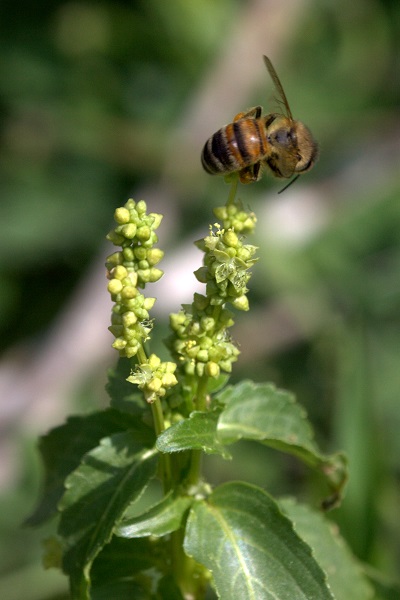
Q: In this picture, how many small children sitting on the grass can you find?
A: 0